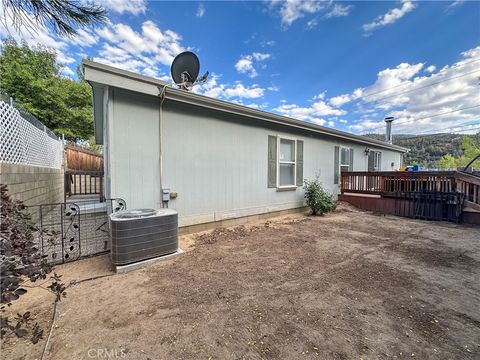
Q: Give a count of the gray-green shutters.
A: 4